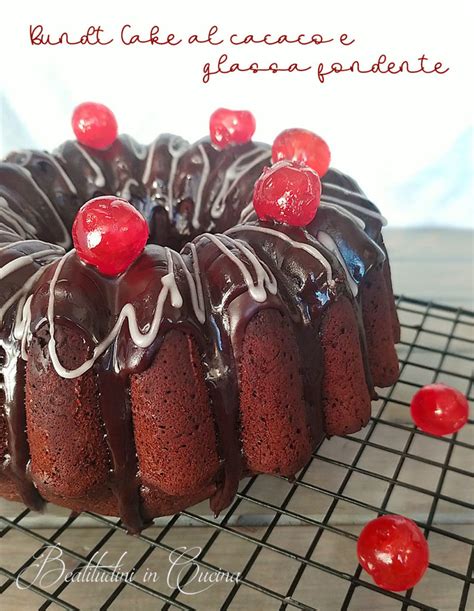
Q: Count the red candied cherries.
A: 7